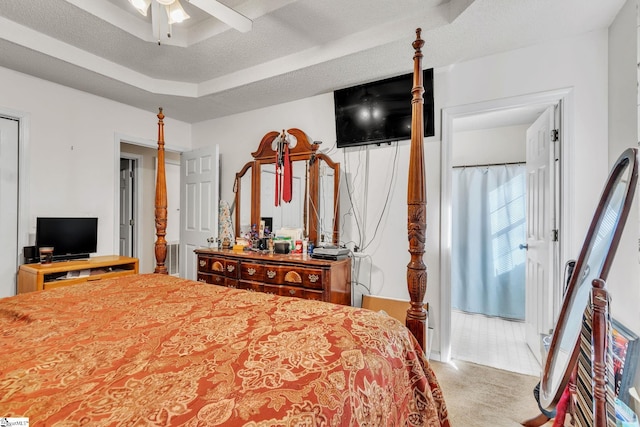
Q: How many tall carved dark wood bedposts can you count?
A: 2